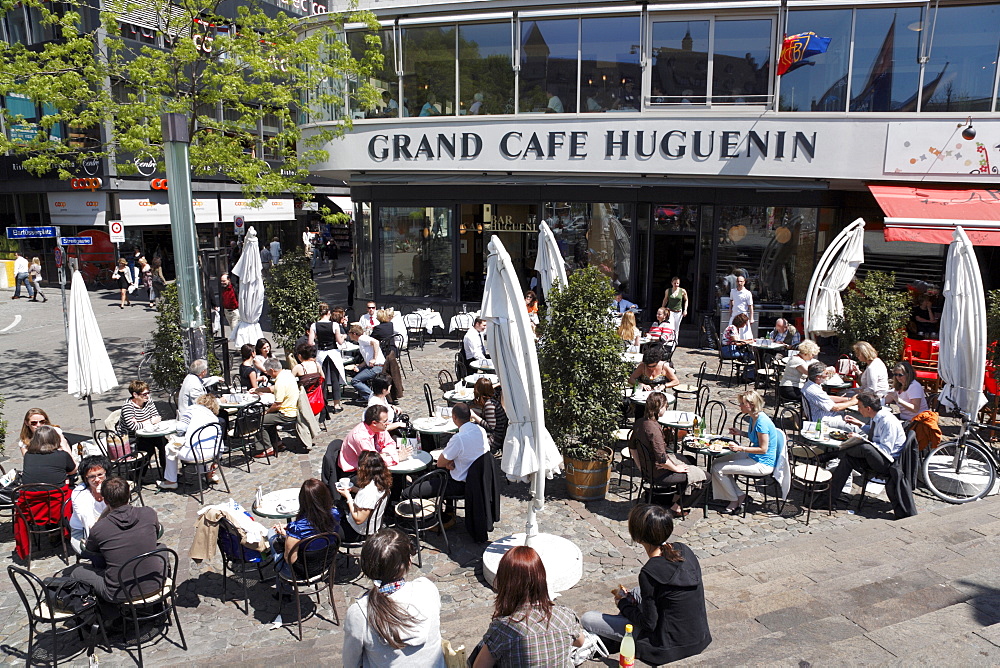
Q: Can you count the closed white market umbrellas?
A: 6